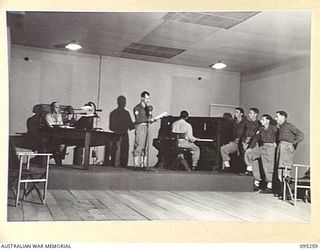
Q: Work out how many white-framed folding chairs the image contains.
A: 2